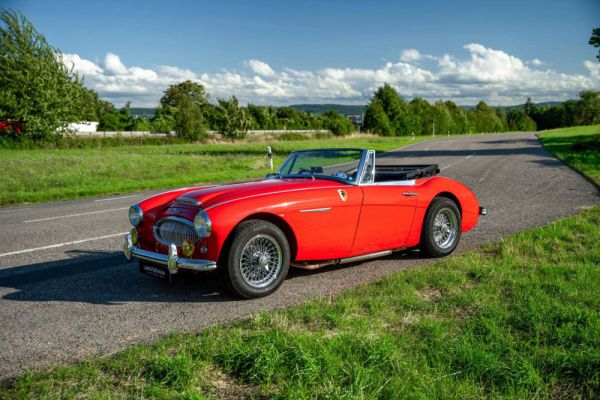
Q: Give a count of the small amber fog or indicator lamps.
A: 2